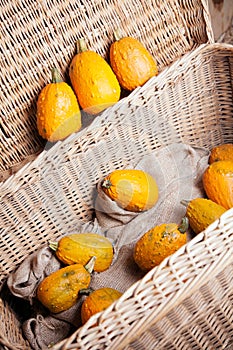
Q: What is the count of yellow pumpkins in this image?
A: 11